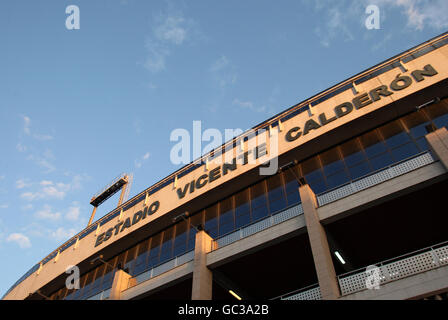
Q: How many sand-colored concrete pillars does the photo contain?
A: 4